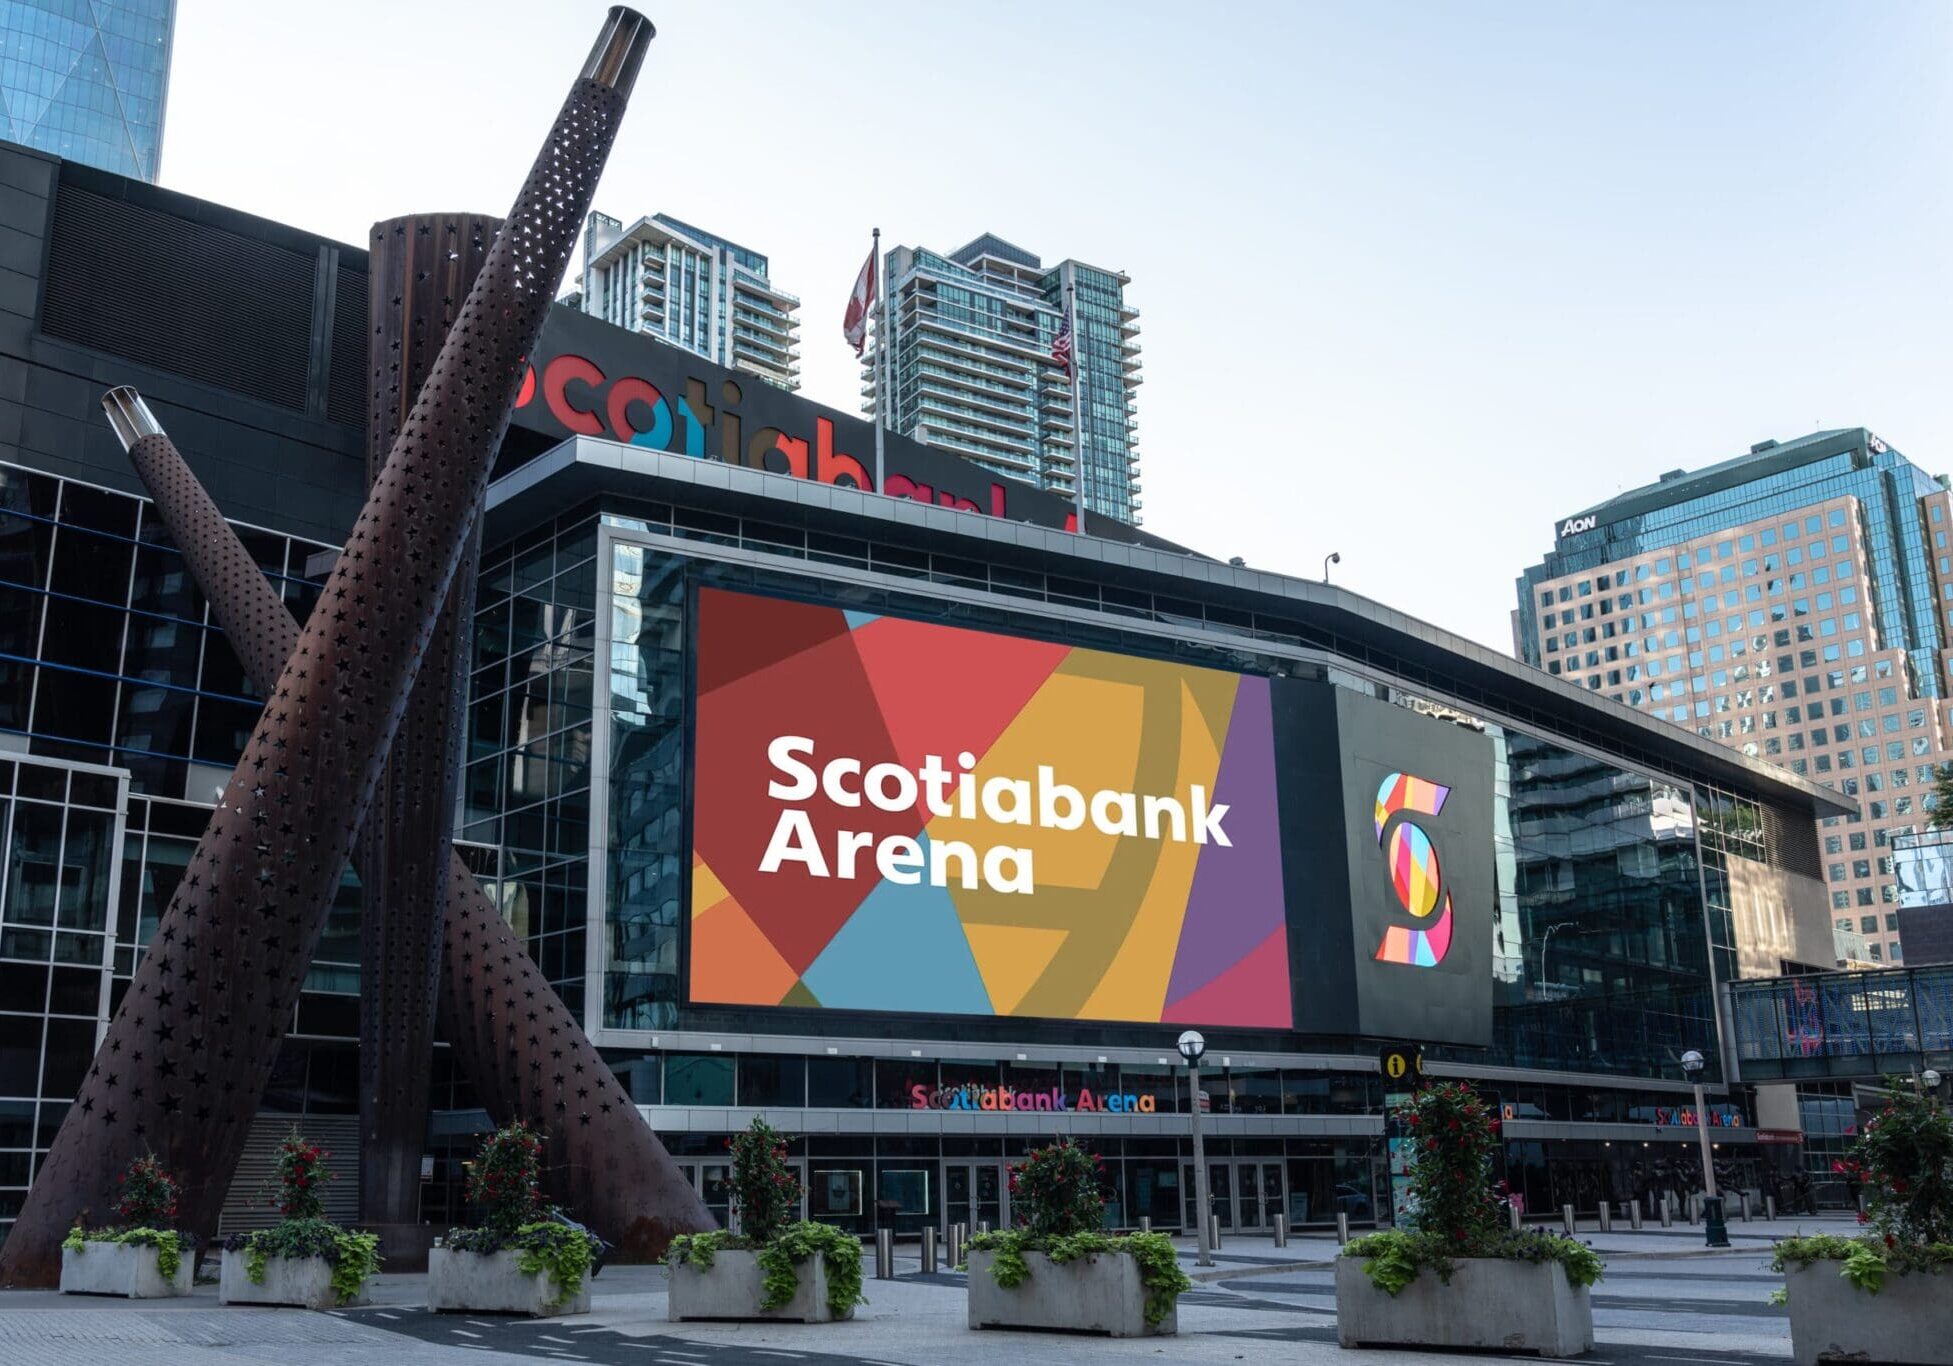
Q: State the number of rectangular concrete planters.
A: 7